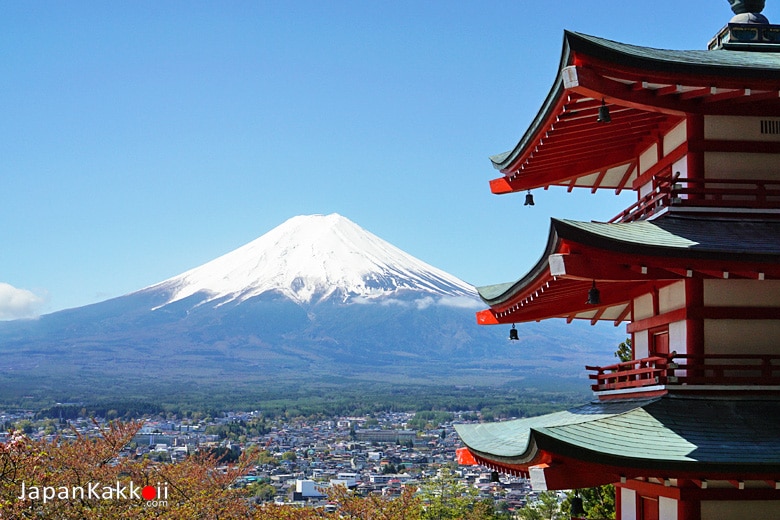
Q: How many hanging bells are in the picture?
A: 6